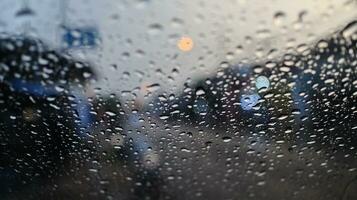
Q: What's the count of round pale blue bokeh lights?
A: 2